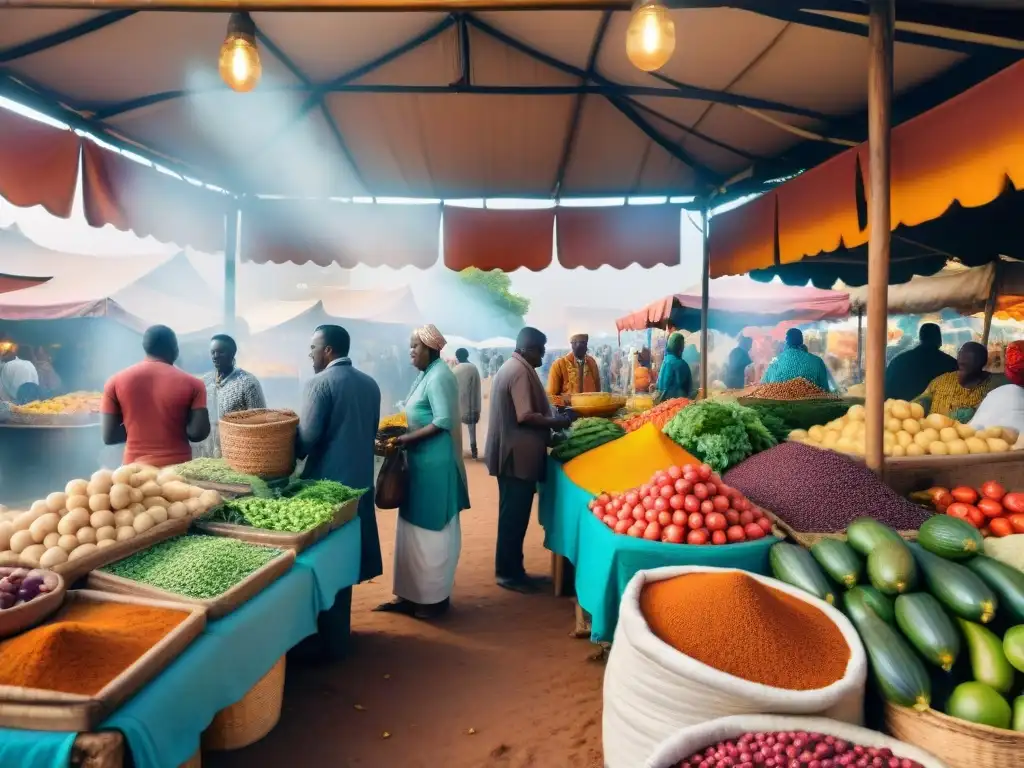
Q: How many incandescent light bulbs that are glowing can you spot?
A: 2